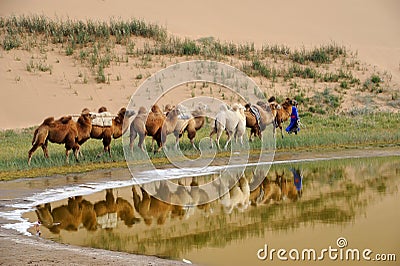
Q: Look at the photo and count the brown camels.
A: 6